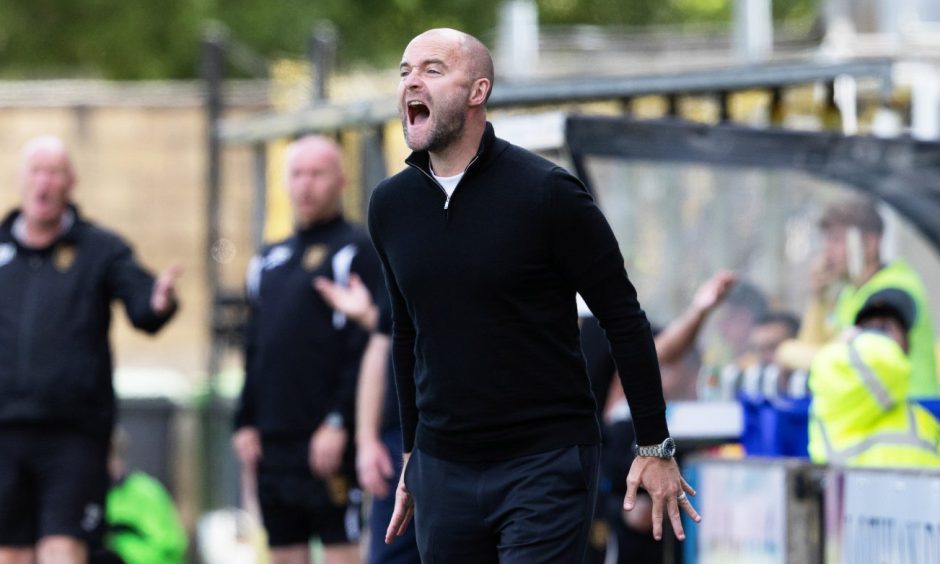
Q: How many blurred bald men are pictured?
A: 2